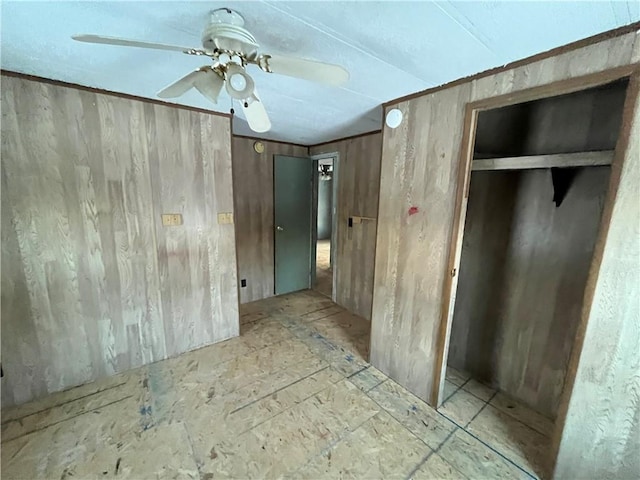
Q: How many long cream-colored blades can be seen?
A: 4